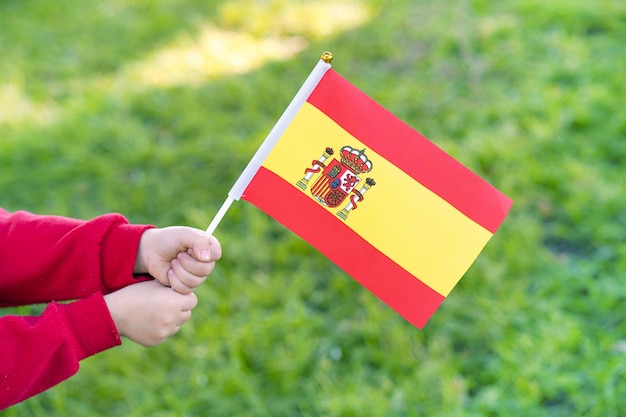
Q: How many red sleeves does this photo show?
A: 2